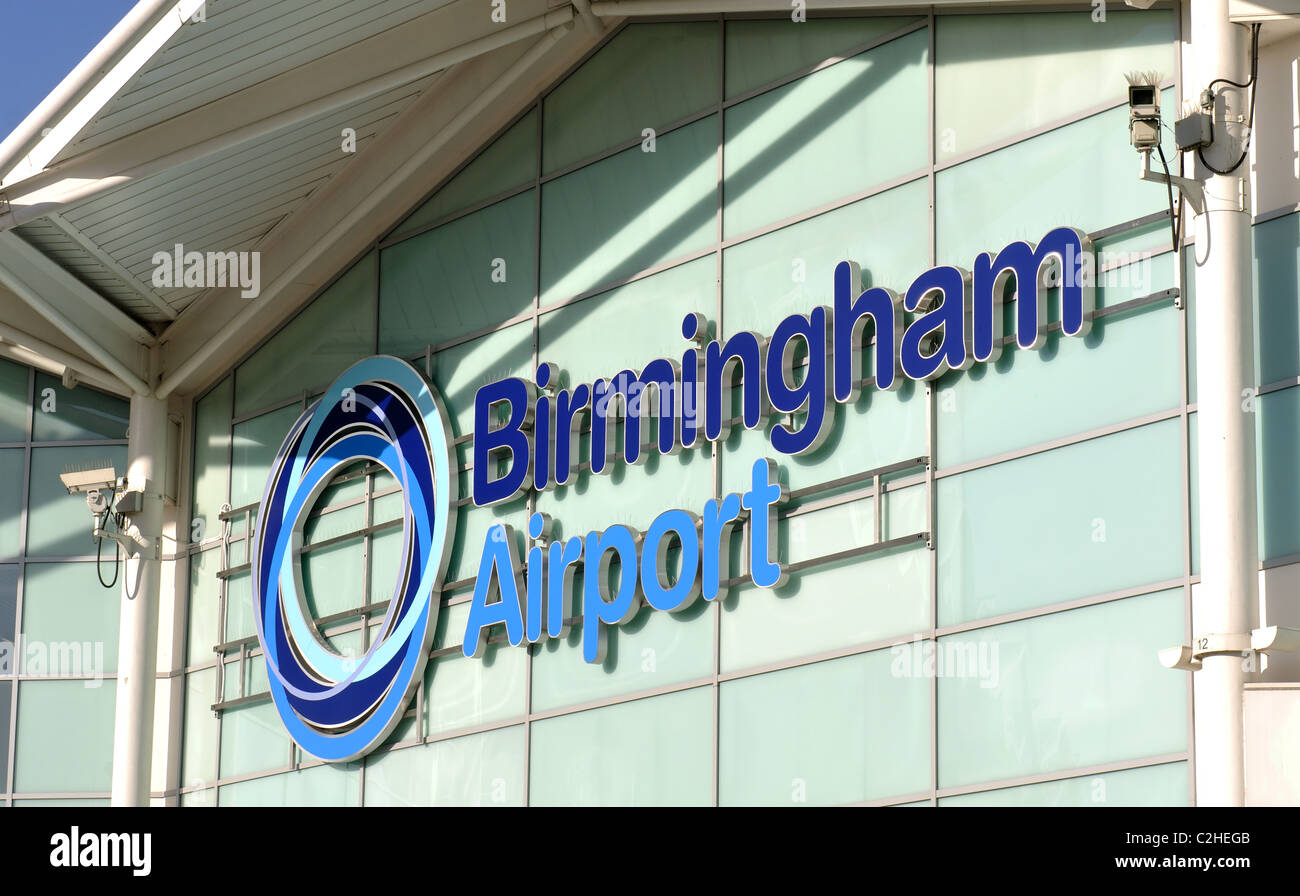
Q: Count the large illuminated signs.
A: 1